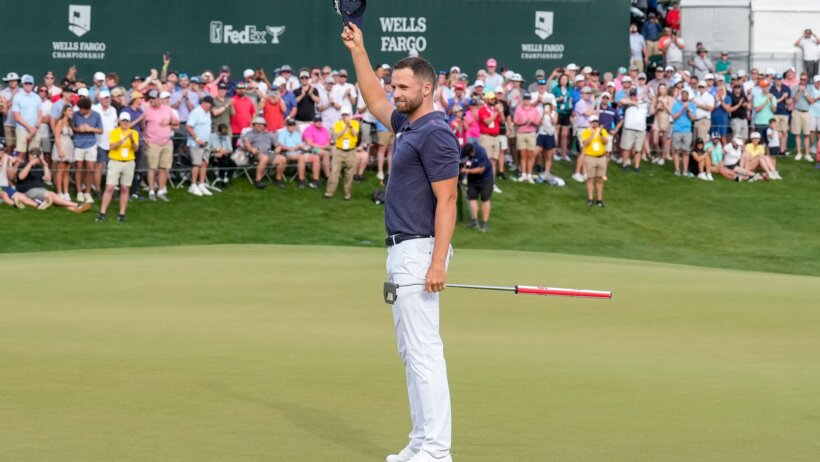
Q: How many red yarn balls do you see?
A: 0